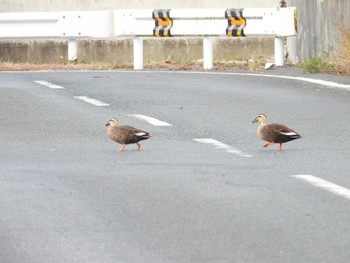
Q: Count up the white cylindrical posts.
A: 4